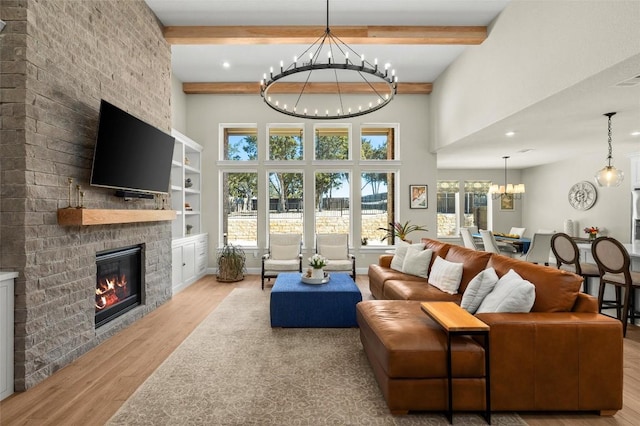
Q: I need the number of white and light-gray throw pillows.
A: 5